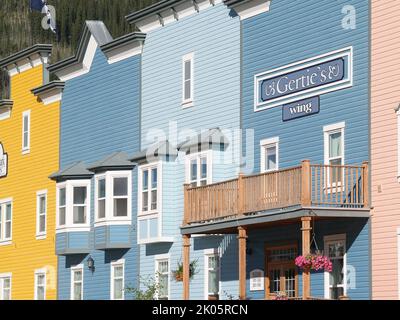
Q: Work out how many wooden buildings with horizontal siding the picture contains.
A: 5